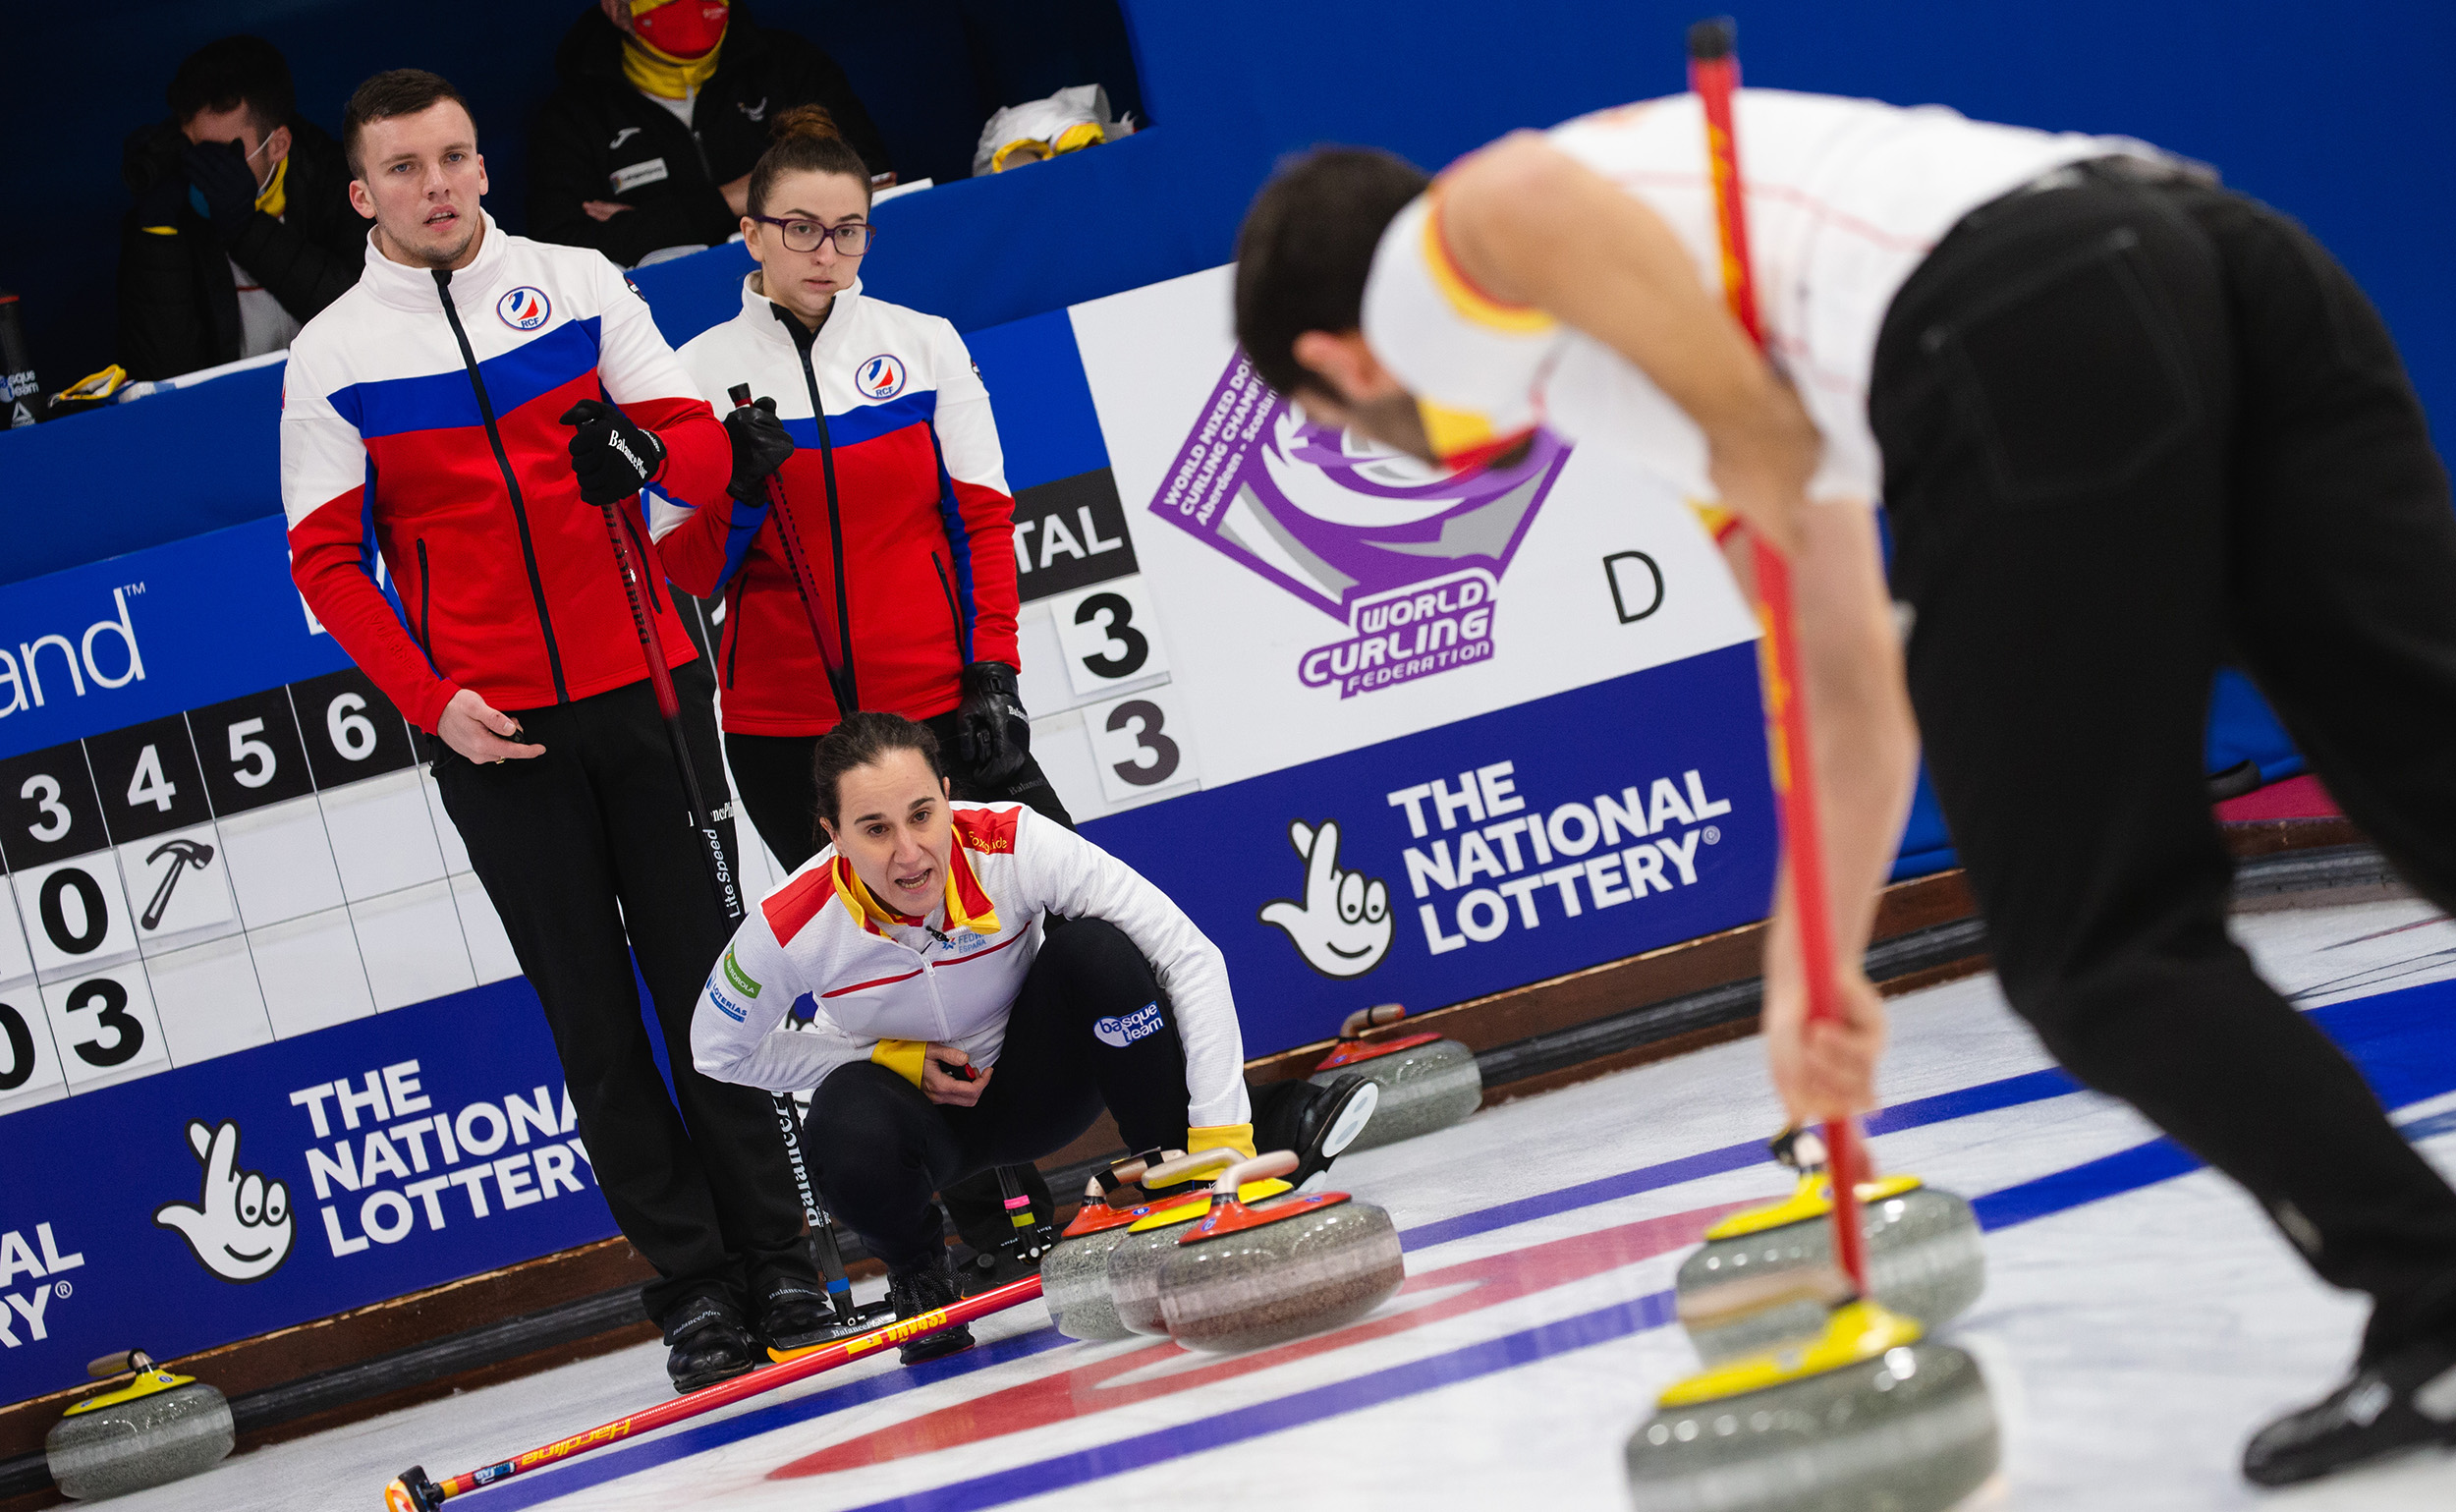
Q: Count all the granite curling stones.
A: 7